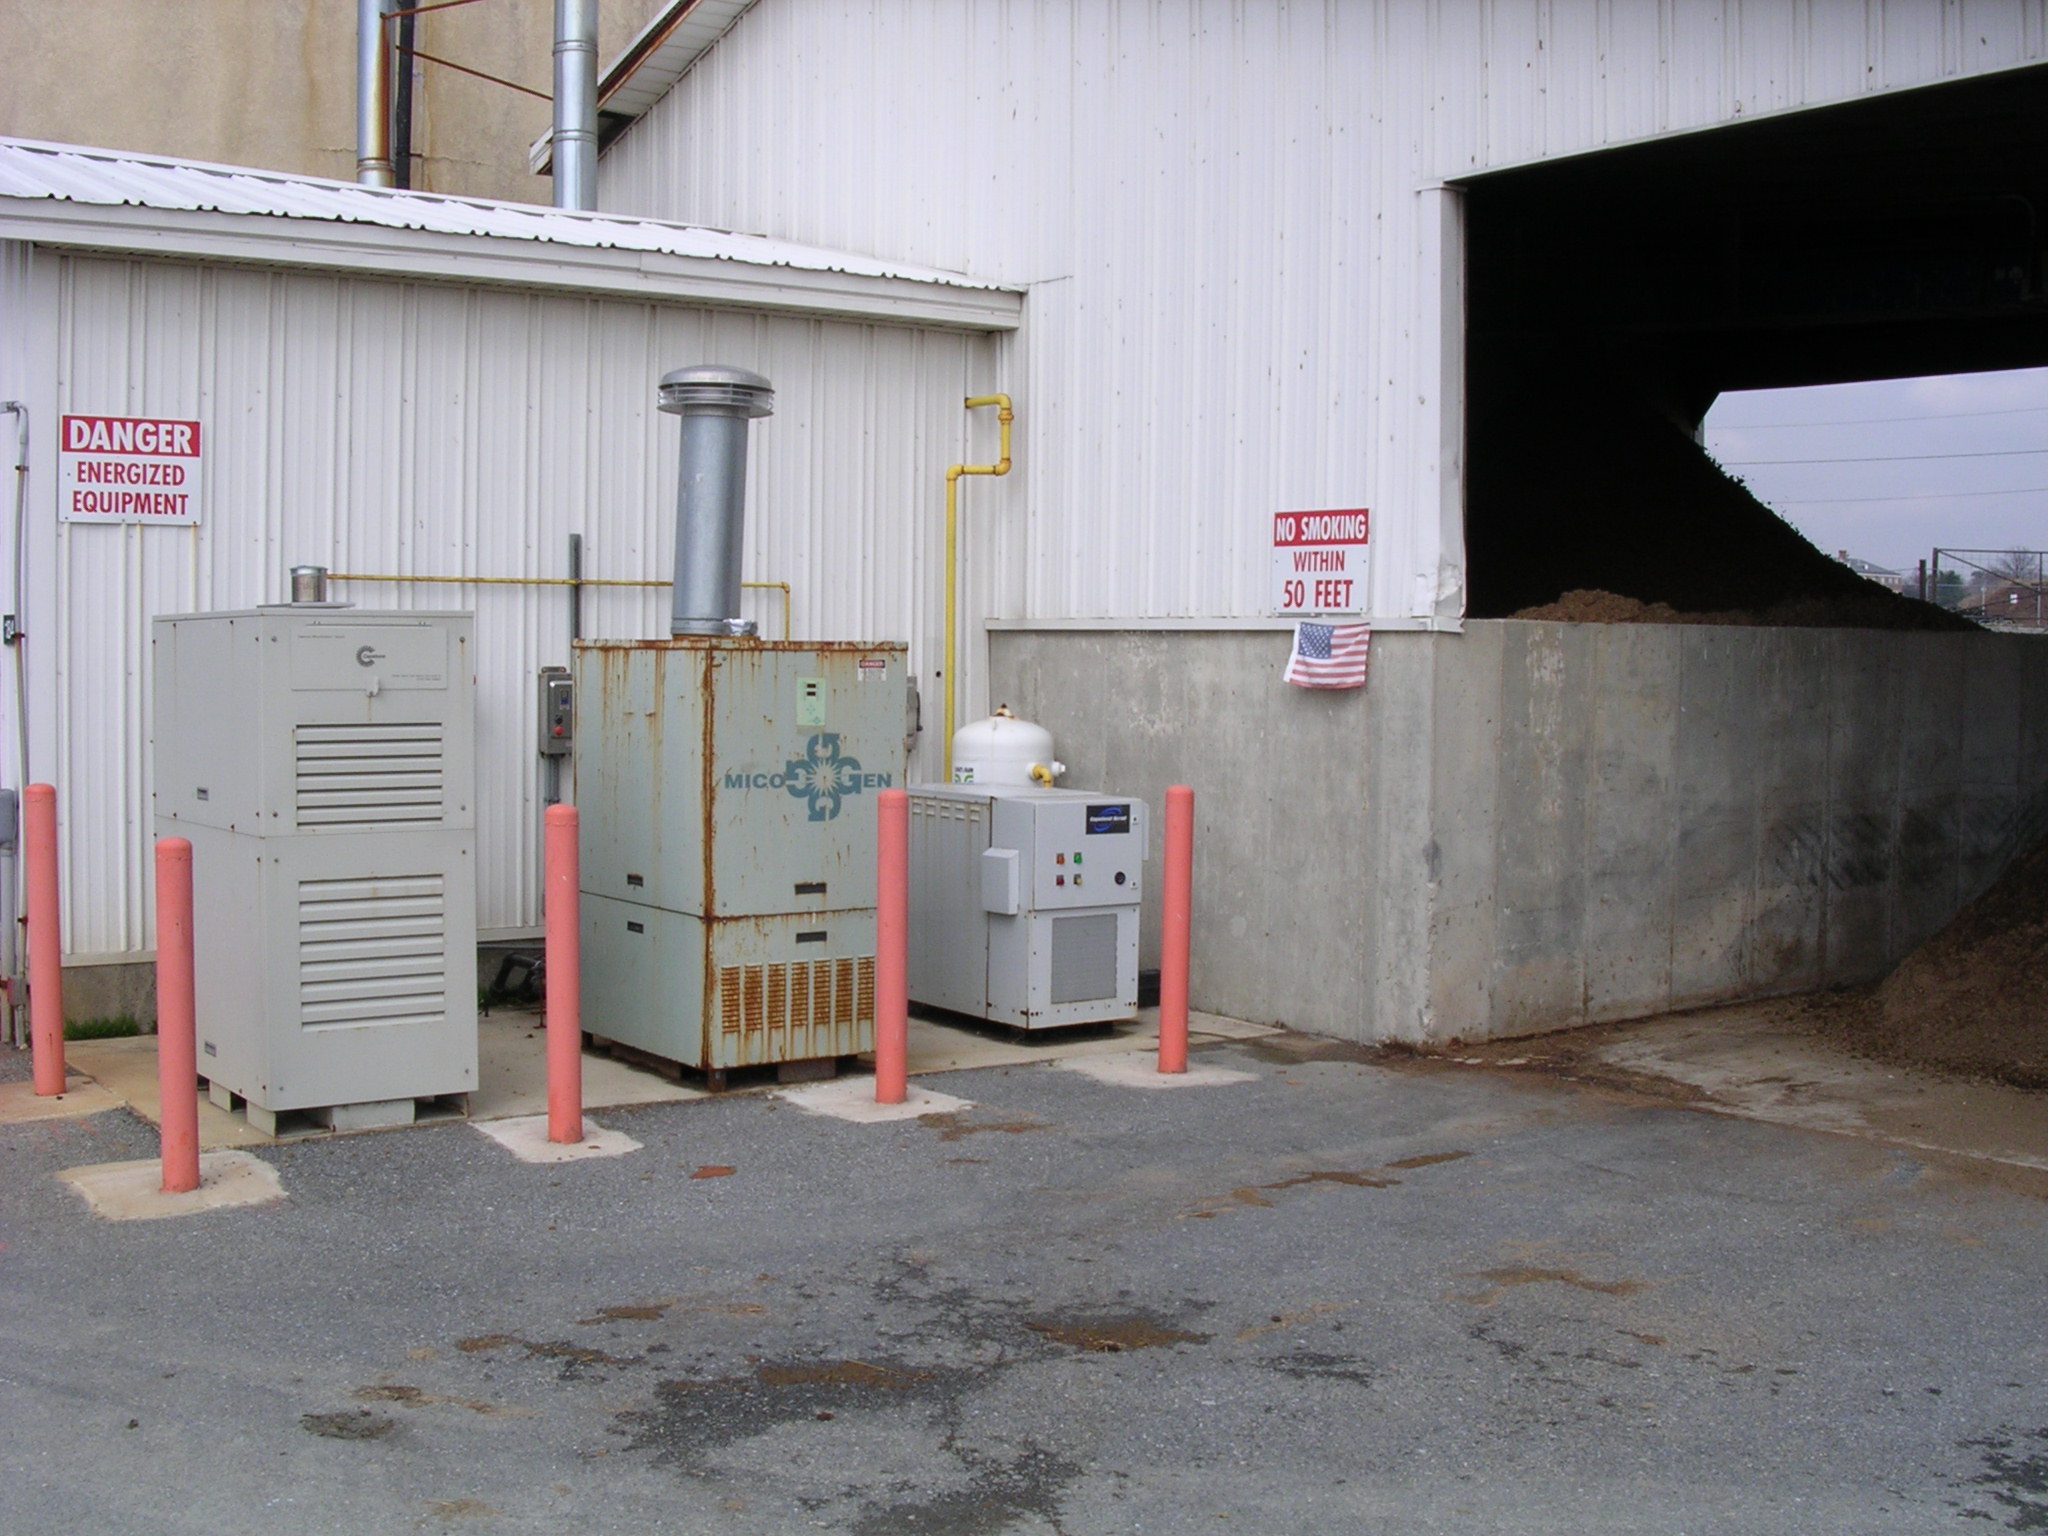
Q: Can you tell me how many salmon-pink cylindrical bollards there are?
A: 5